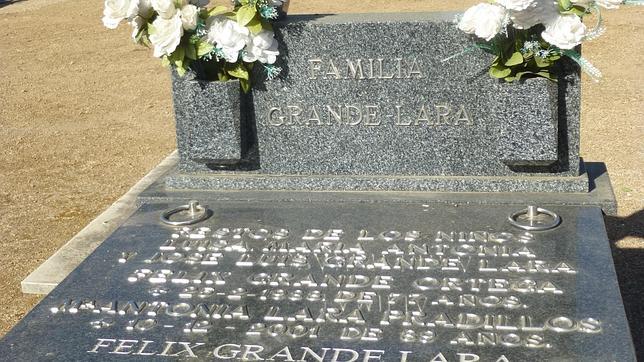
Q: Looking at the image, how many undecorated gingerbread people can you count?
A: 0